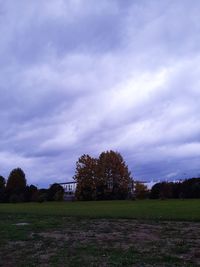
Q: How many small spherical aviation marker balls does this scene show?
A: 0